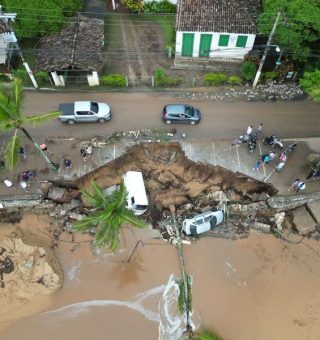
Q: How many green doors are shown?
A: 2